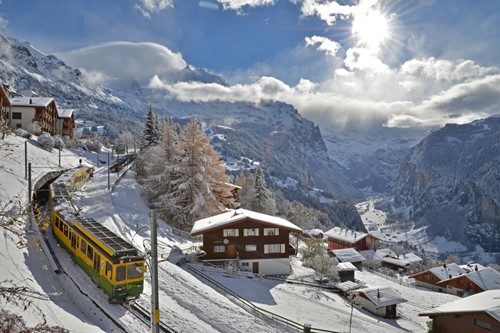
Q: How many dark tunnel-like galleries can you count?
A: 1